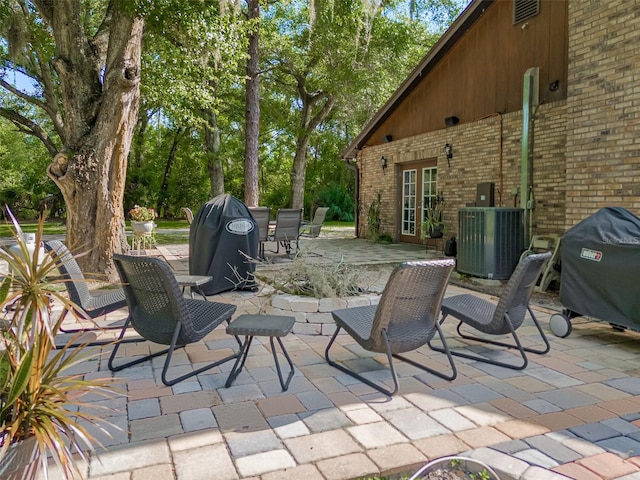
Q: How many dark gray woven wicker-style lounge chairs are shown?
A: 4